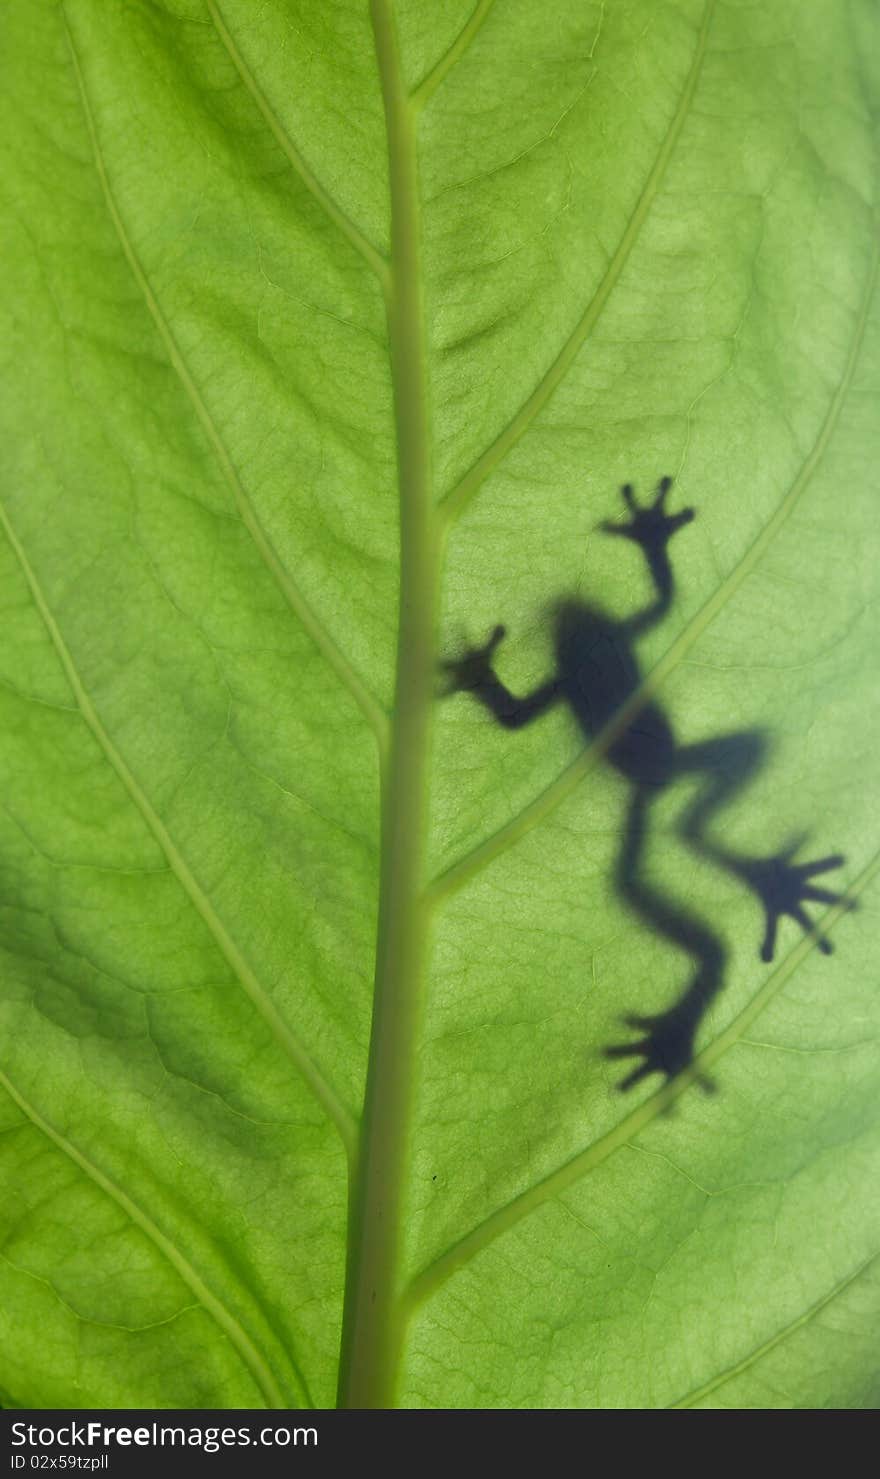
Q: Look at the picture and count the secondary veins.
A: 9